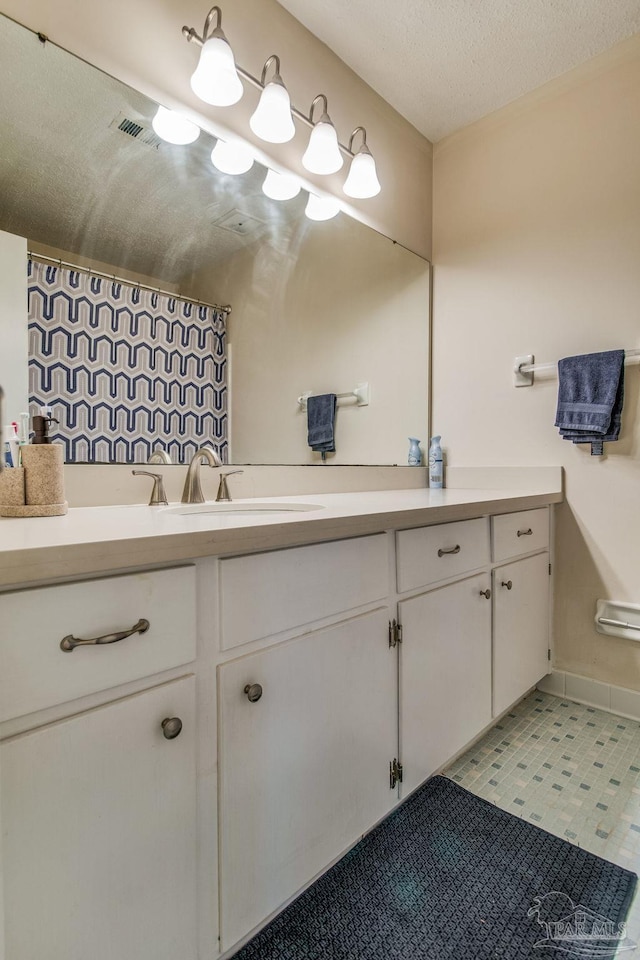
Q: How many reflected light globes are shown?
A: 4